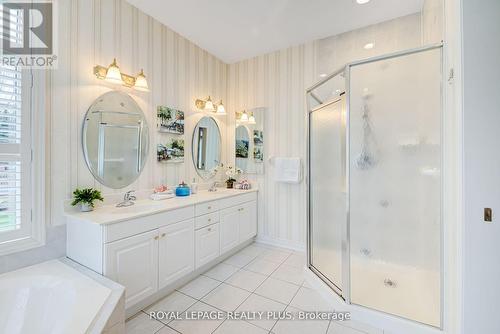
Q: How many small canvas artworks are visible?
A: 2